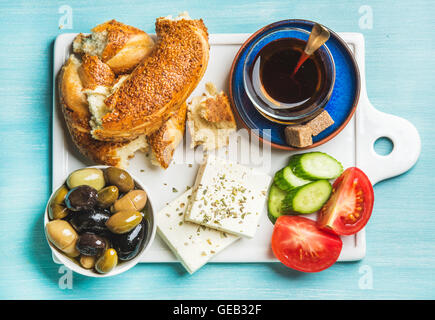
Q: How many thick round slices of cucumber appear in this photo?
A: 4